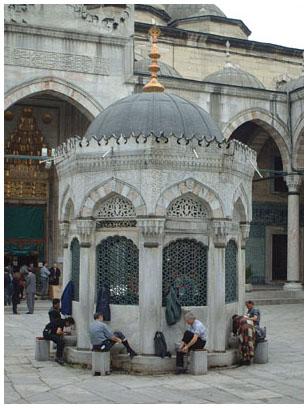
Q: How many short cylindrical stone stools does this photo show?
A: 4